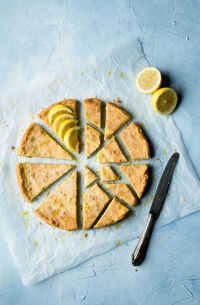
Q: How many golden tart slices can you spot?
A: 15